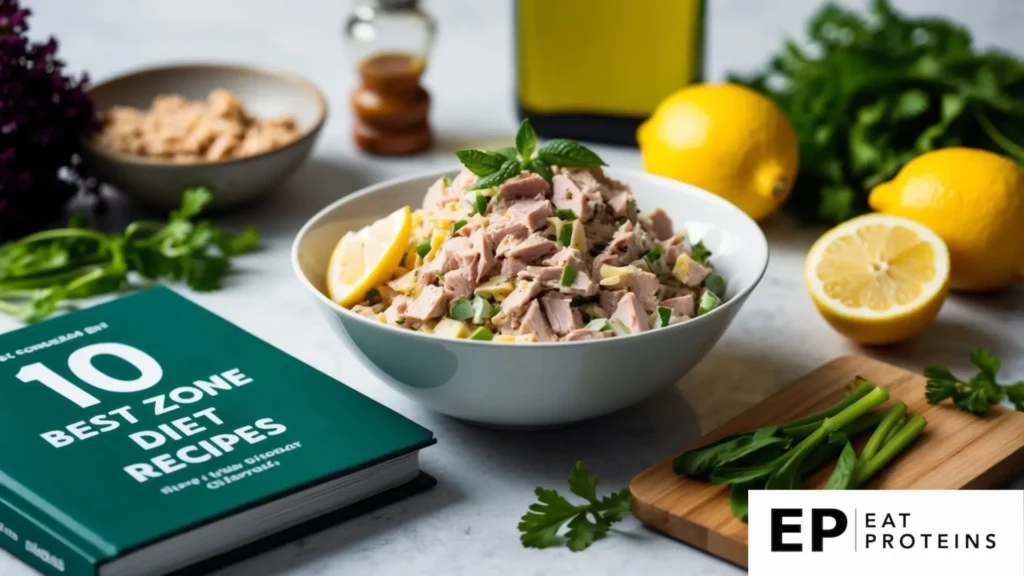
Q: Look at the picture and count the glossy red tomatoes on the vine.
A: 0